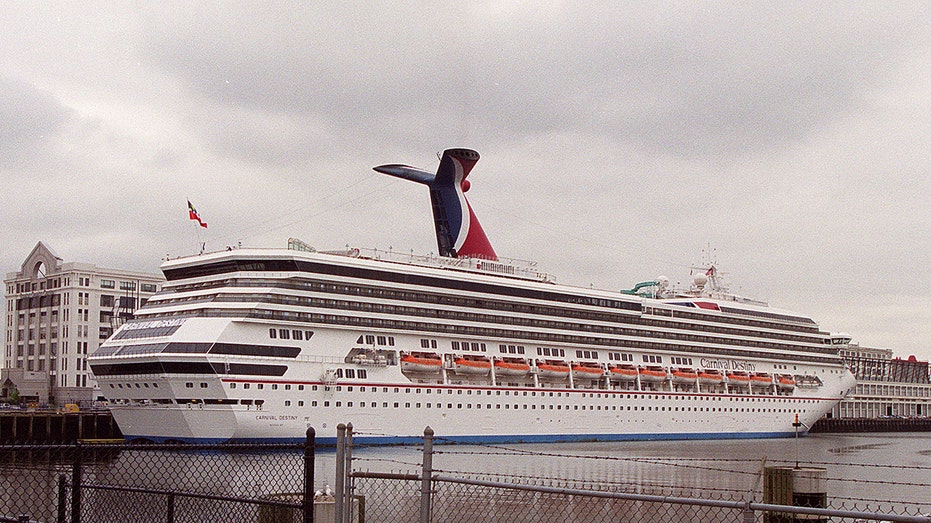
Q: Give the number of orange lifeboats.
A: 12